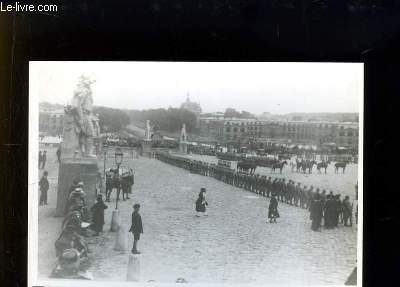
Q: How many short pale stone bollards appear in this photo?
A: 3